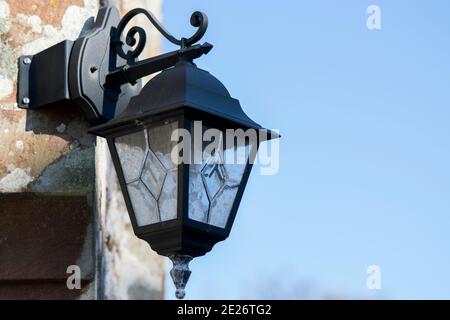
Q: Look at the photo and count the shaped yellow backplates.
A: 0